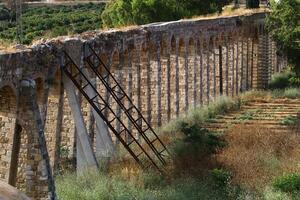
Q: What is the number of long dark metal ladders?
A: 2